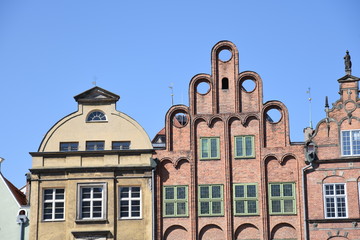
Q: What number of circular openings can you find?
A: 5